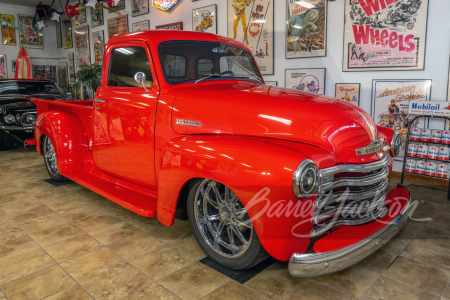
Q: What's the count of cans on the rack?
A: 12